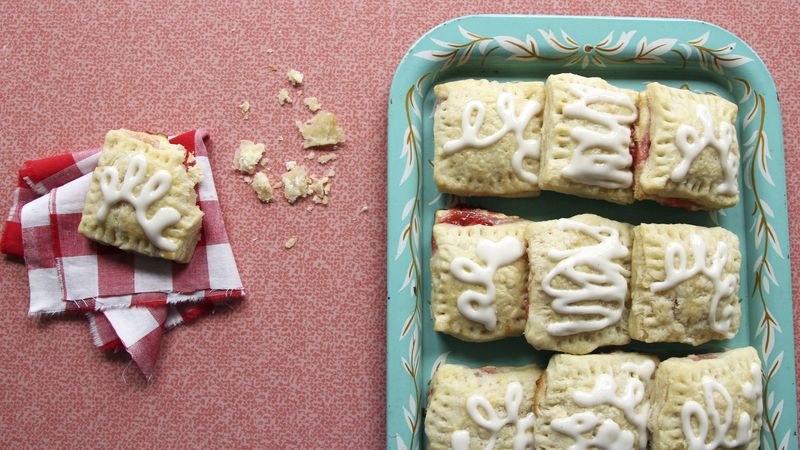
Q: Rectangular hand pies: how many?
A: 10